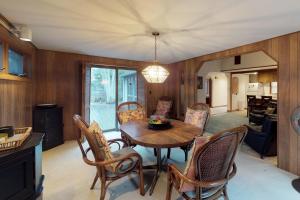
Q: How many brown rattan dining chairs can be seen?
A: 5